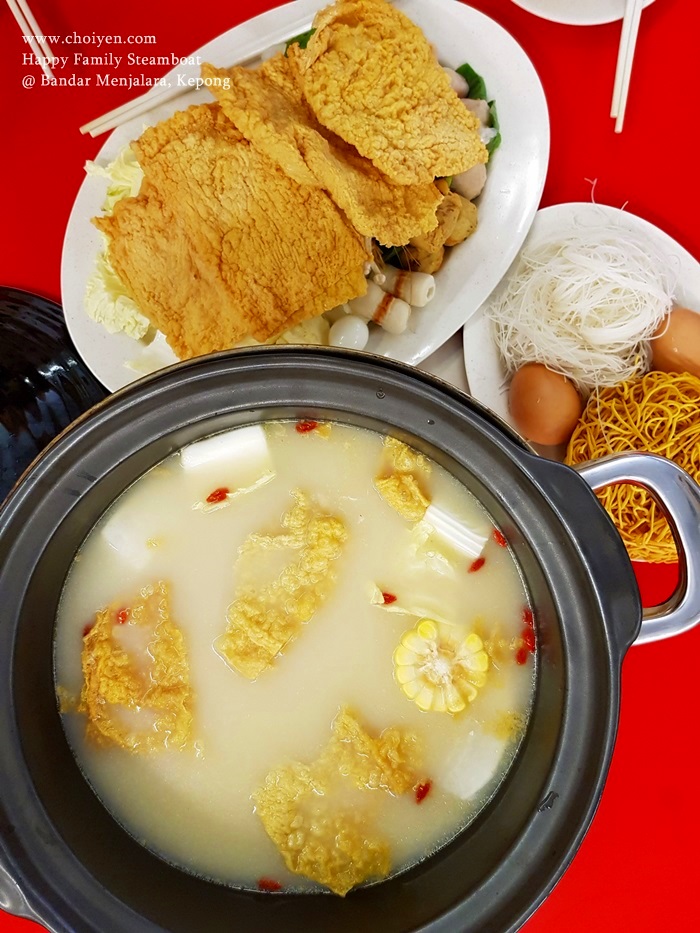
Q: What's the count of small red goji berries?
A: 12